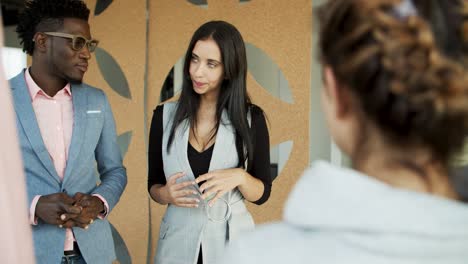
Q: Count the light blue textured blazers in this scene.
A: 1